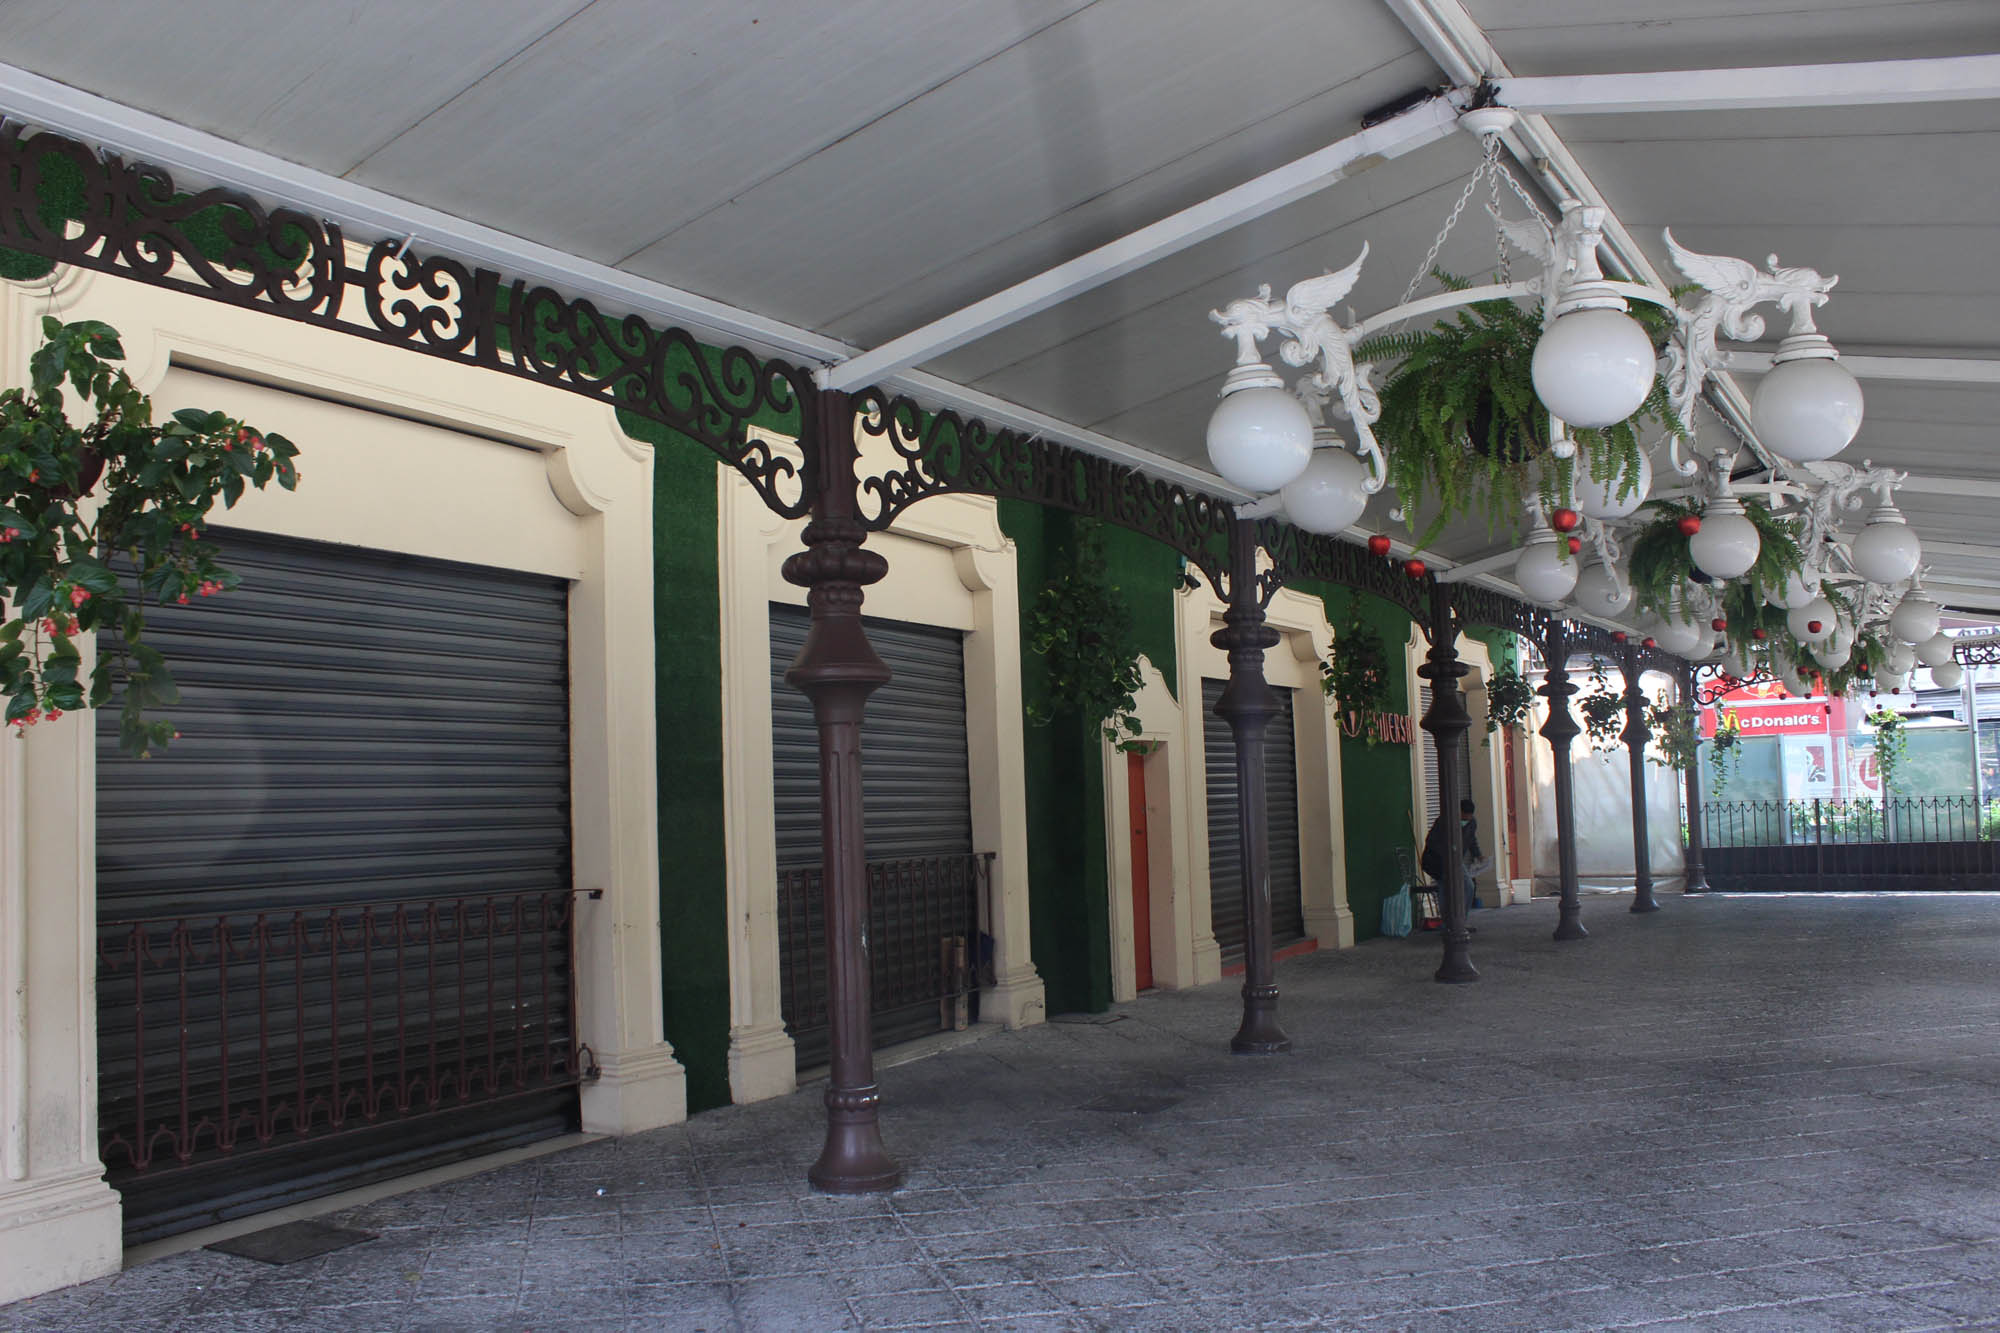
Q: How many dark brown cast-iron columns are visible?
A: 6